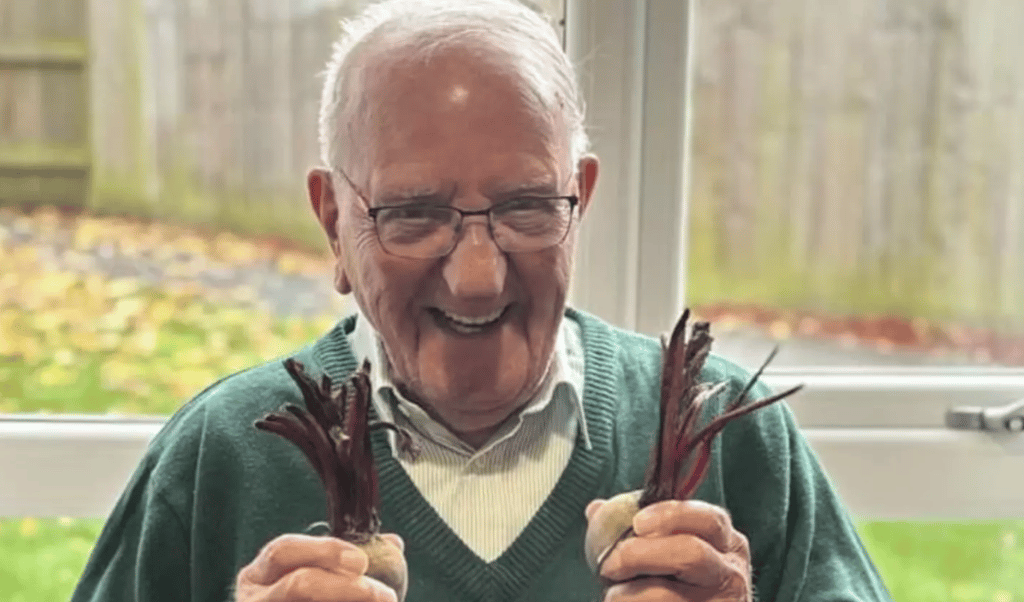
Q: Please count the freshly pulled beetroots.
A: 2